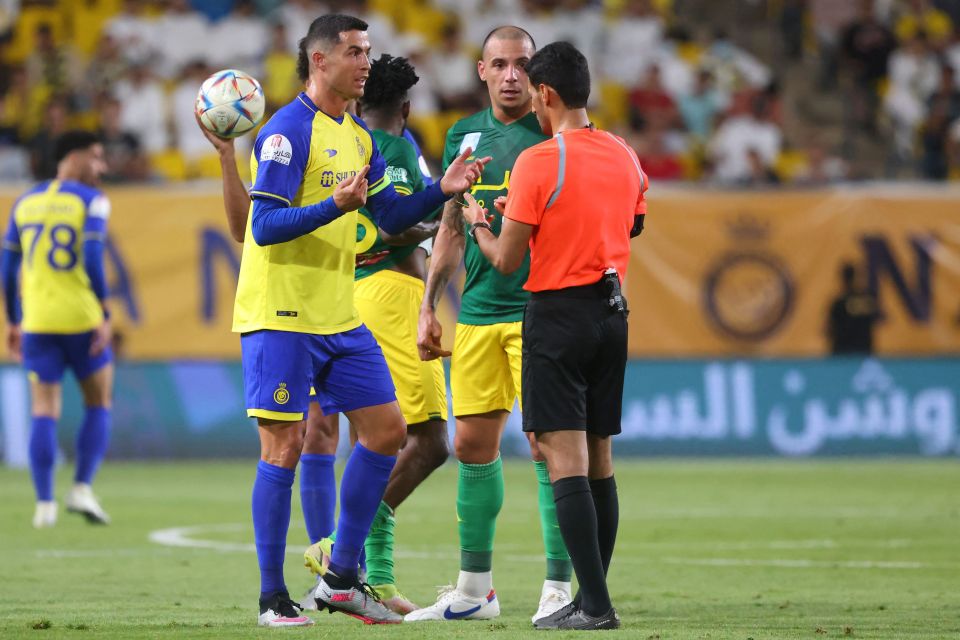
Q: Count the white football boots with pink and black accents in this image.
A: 2